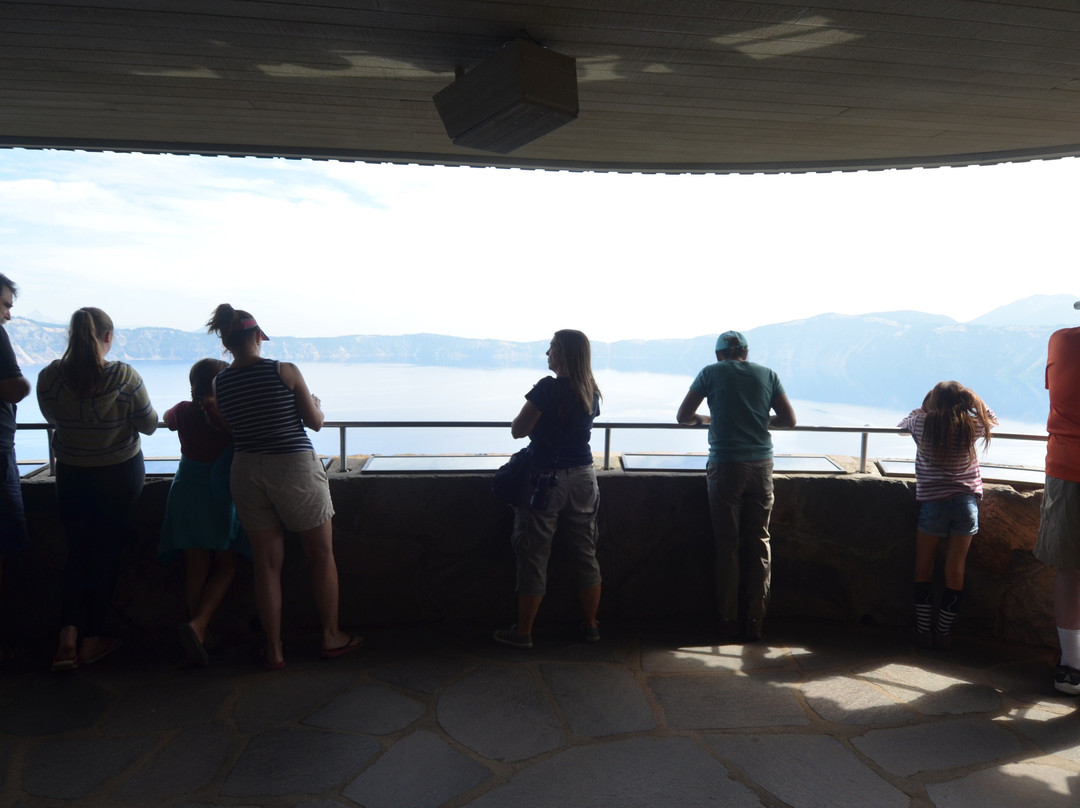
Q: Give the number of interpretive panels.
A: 5